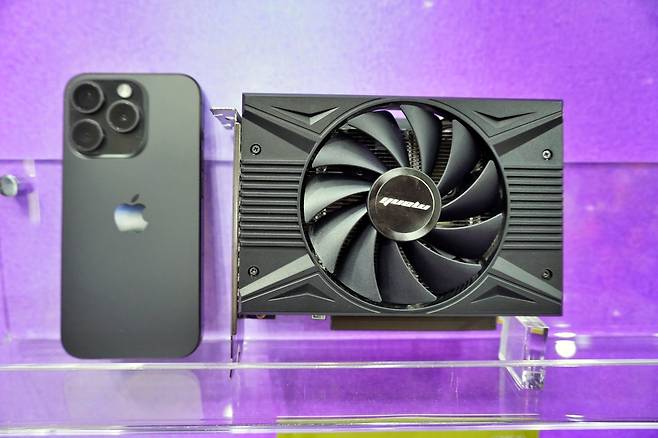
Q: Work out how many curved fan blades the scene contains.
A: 11